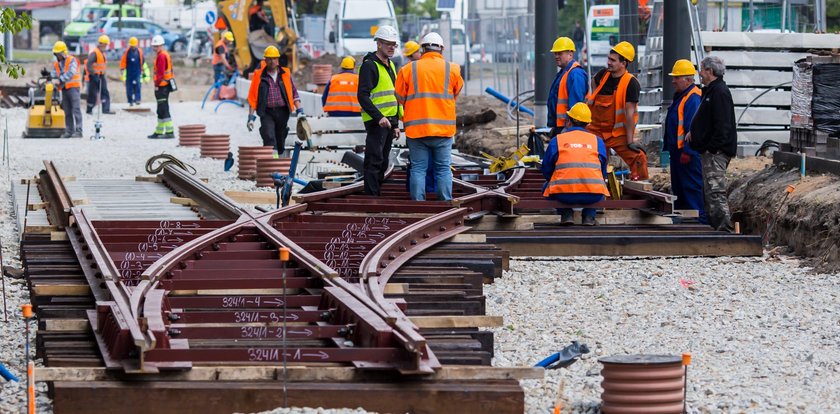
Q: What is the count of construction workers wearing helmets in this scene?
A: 14